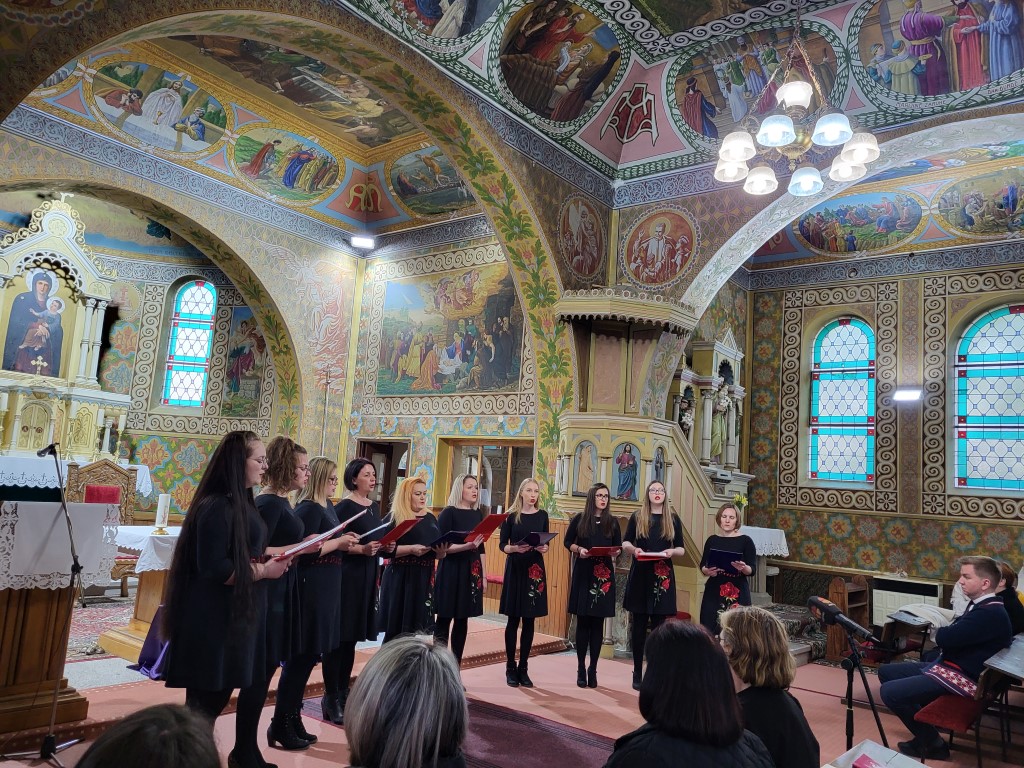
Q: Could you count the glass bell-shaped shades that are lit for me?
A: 9